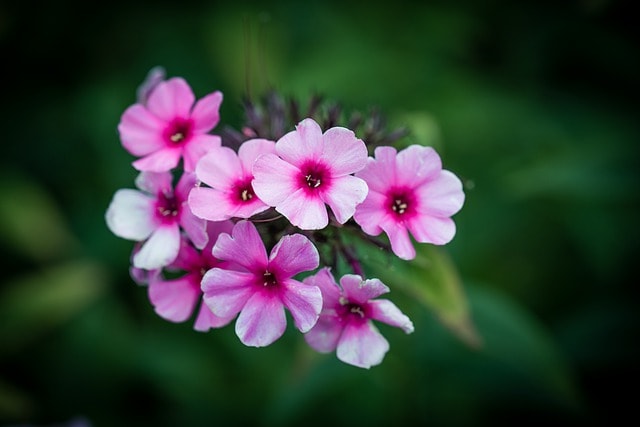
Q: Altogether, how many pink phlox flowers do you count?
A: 8